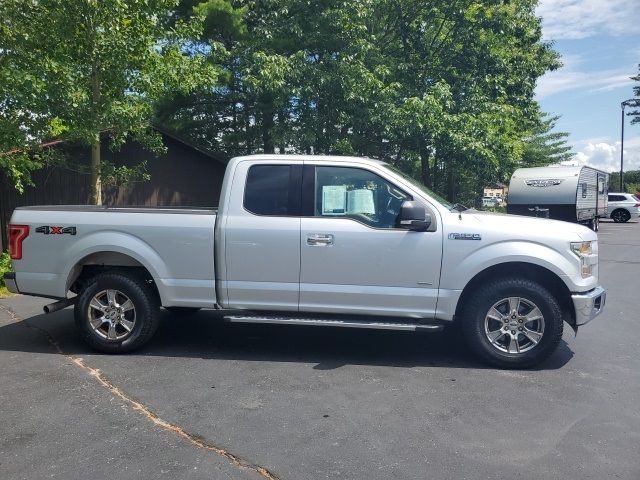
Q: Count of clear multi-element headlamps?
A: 1